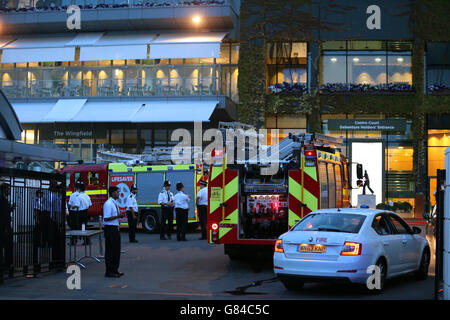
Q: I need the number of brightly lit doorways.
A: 1